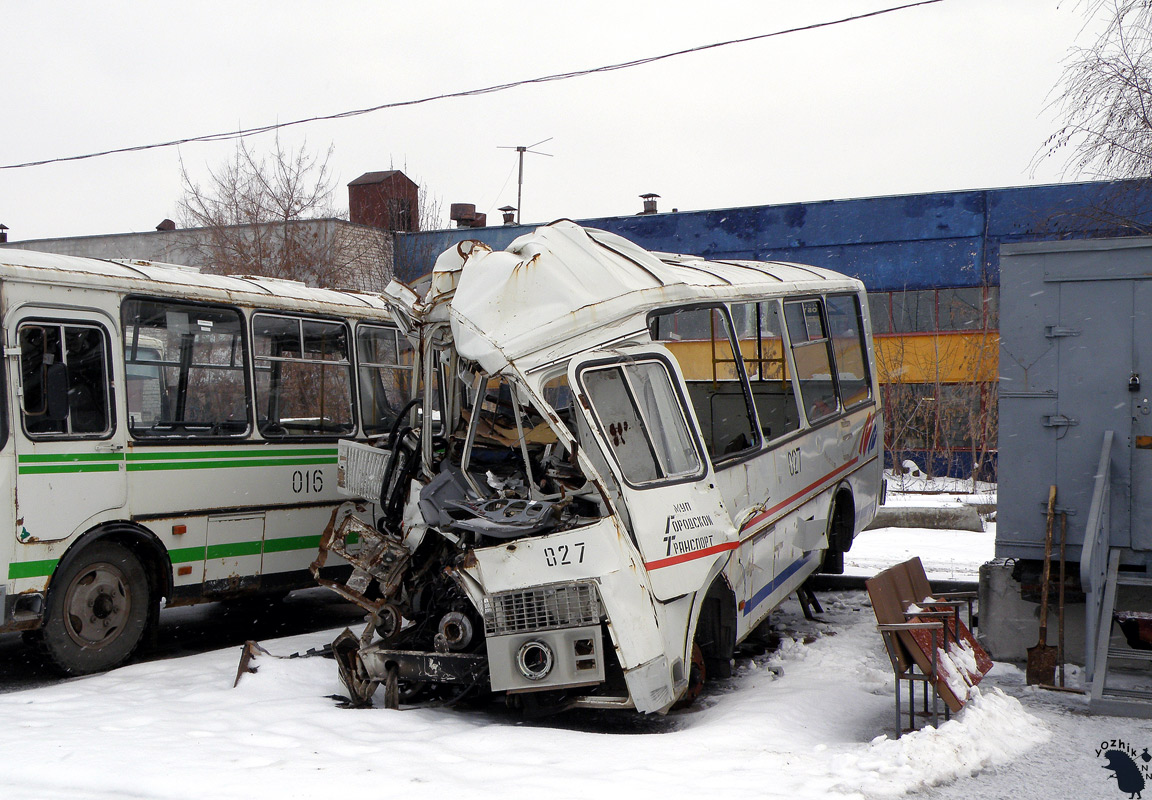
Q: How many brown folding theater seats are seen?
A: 3